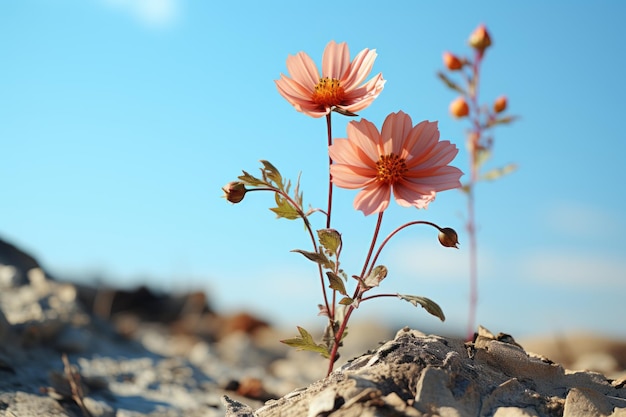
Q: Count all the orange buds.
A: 4